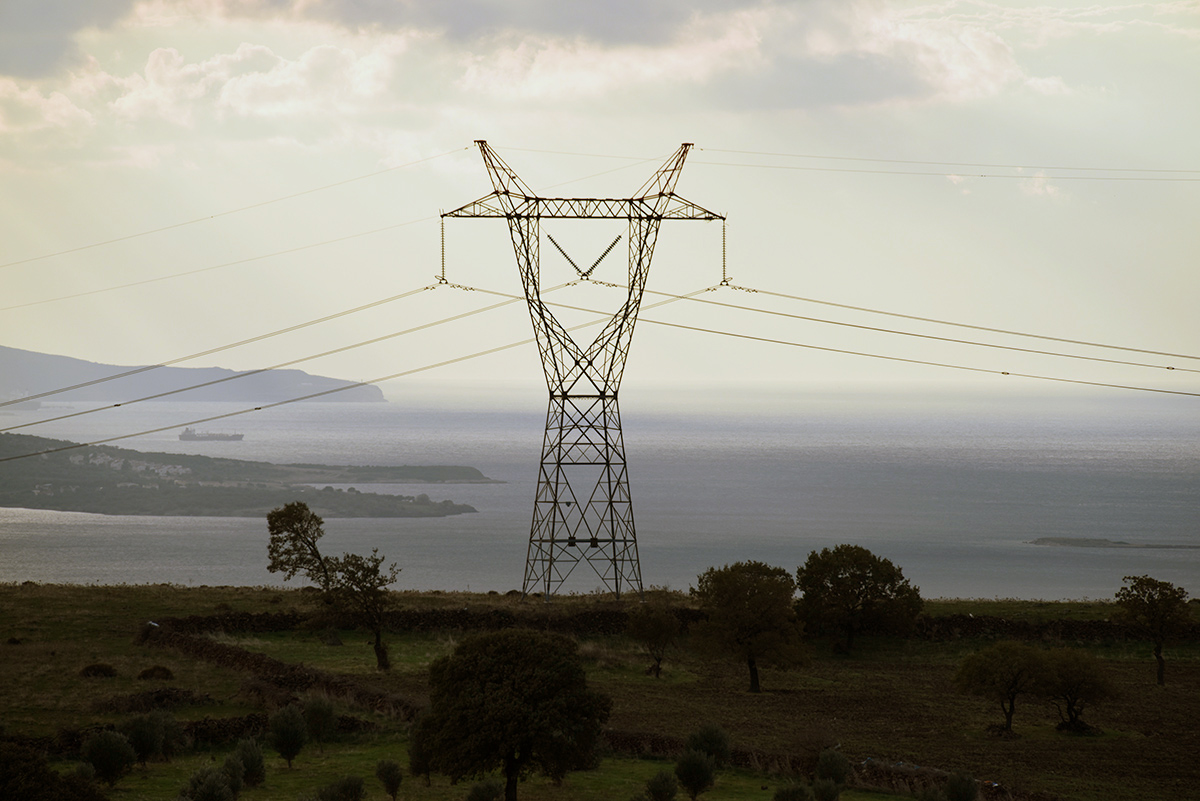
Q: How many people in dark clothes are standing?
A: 0